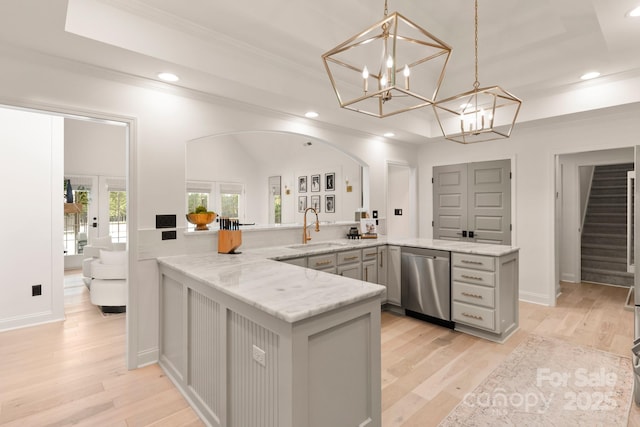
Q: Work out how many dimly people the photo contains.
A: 0